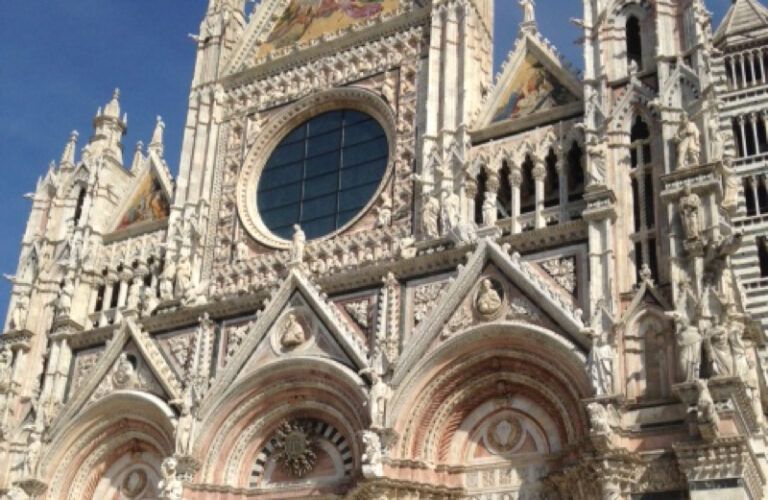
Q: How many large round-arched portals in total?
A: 3